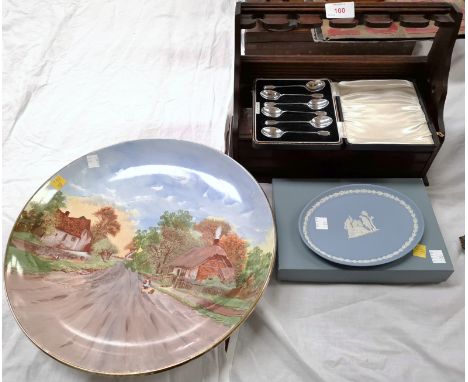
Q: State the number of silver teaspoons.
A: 6